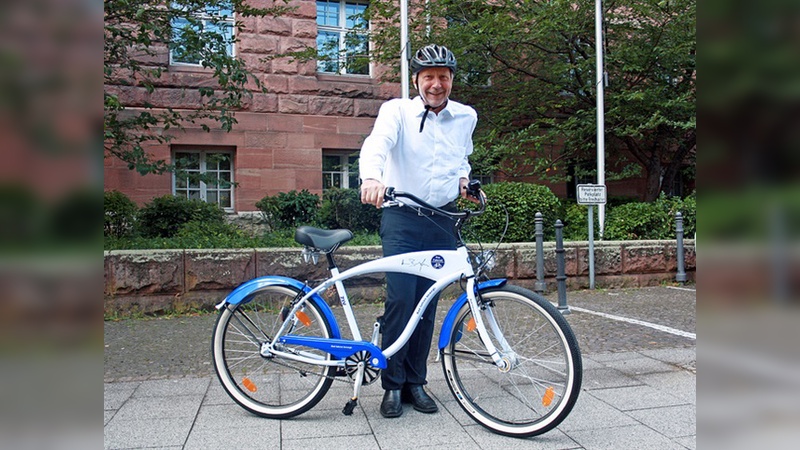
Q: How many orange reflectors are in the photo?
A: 4